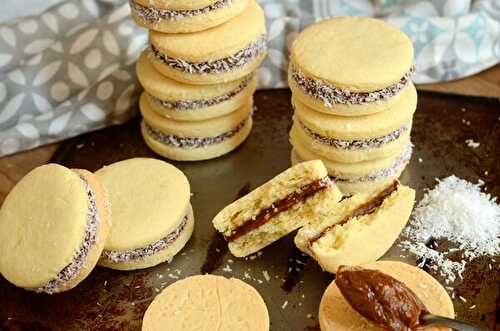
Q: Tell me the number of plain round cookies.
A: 2